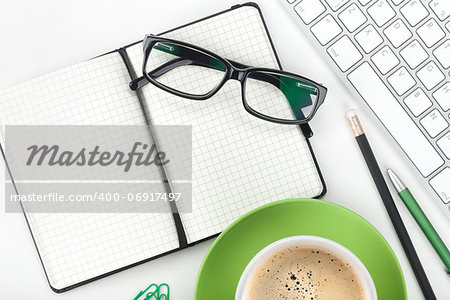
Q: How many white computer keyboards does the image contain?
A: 1